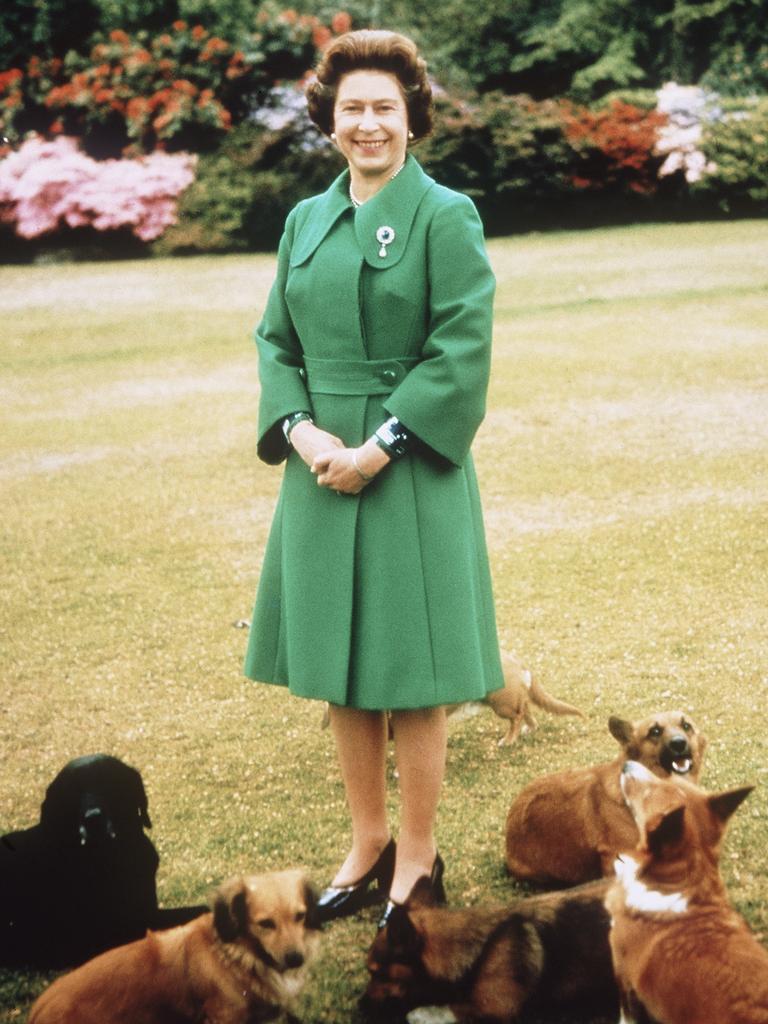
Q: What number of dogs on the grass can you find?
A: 6